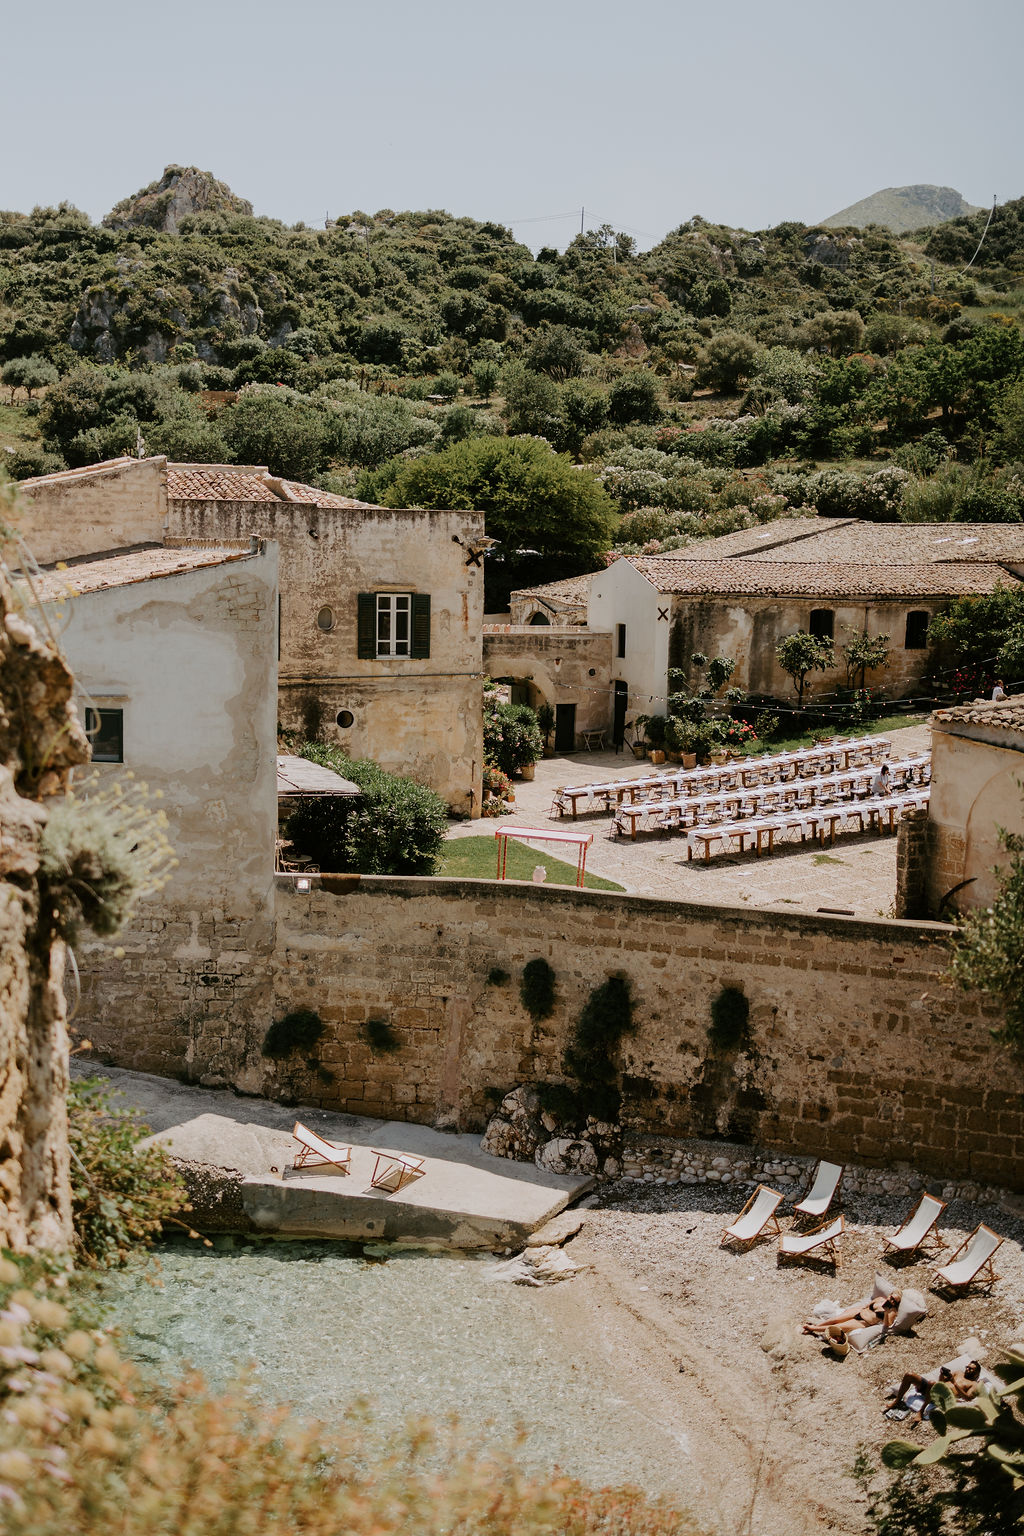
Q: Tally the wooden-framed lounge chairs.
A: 7